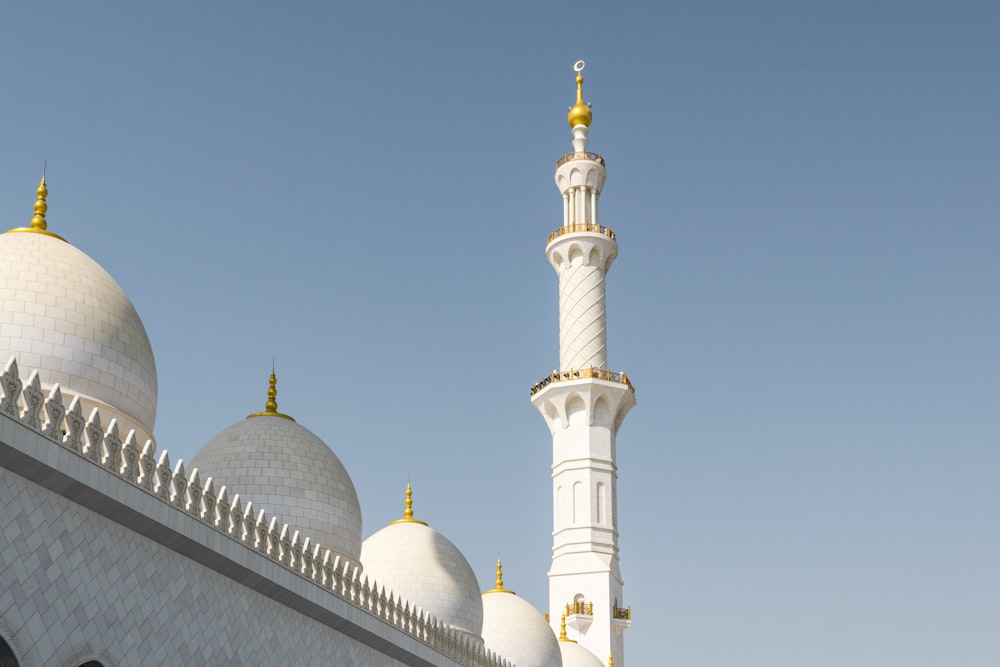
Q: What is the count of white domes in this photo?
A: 5